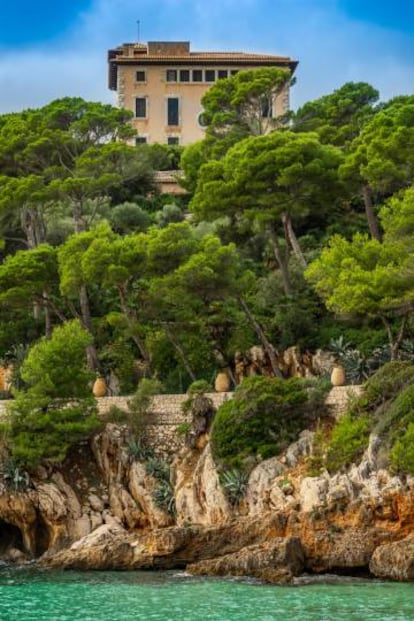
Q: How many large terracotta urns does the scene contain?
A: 3